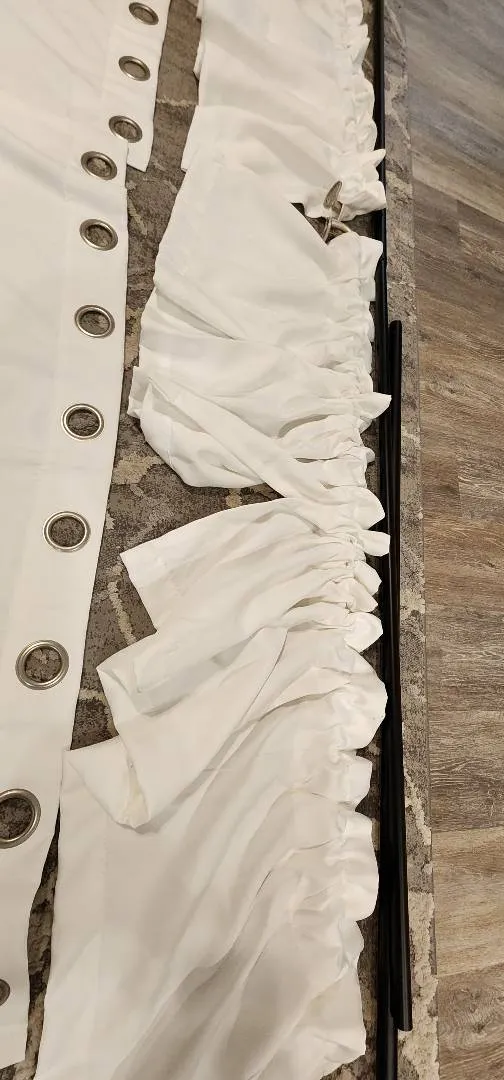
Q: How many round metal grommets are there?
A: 11